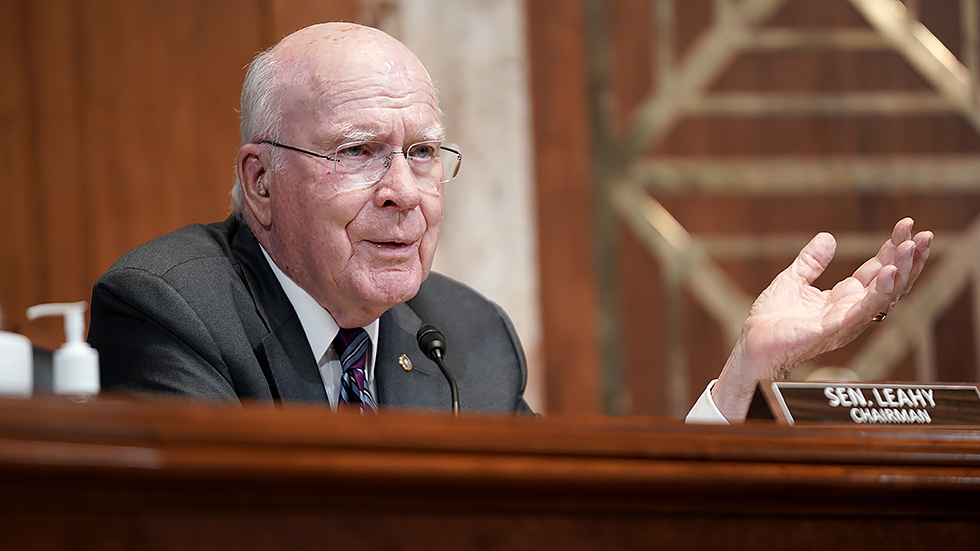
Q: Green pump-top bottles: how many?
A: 0